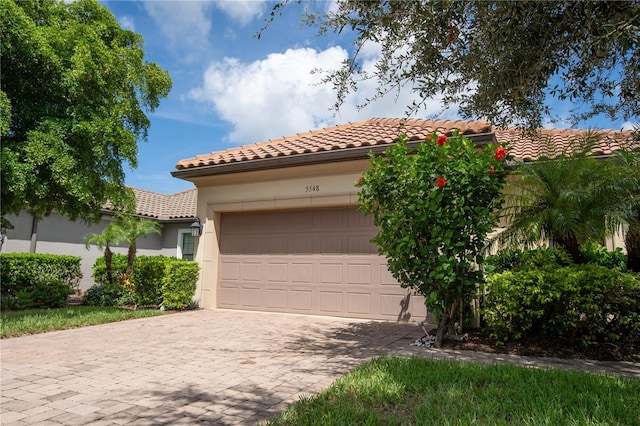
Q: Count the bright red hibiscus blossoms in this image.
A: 3